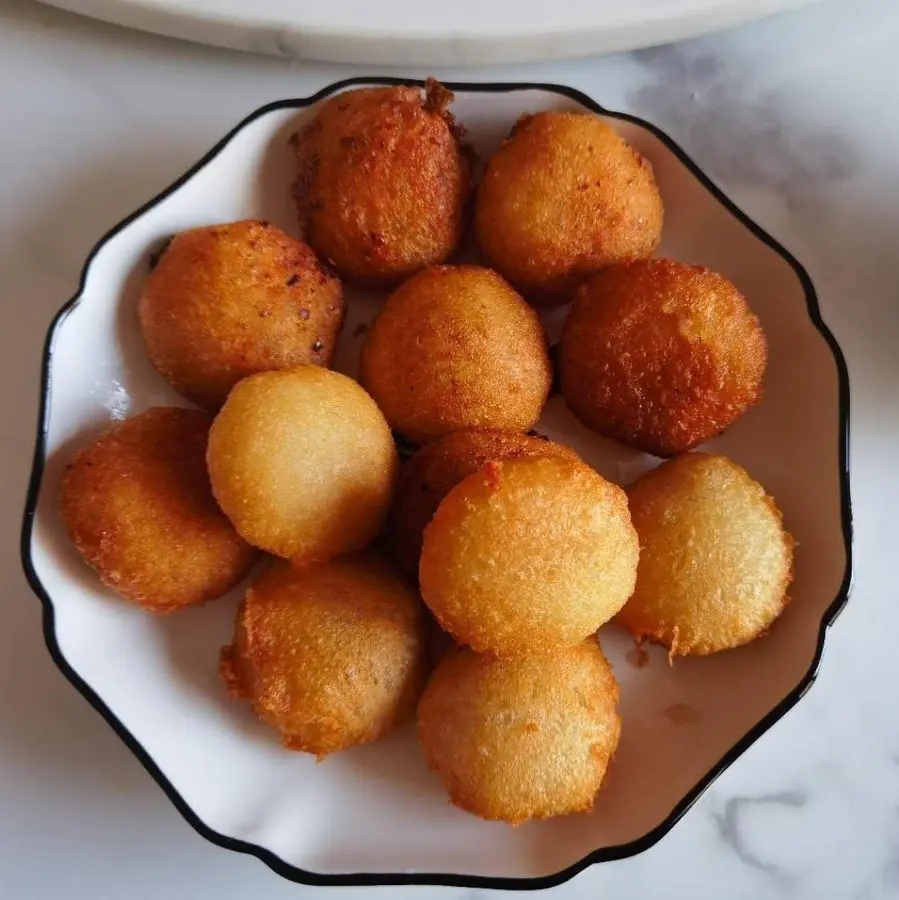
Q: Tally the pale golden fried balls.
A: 4